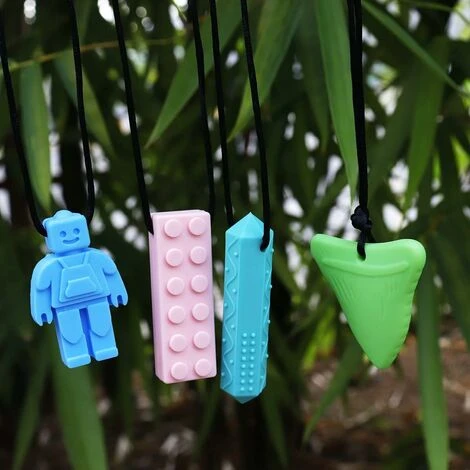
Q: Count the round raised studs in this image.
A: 12